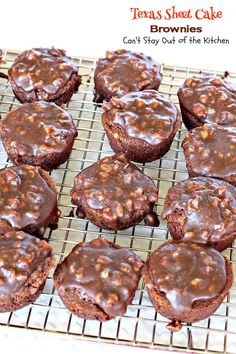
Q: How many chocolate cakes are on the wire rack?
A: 12